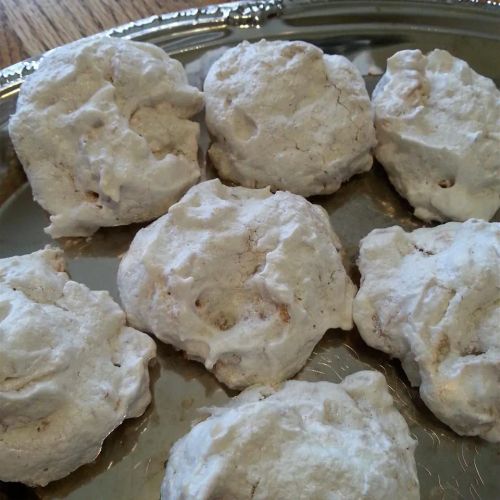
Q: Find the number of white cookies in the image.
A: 7